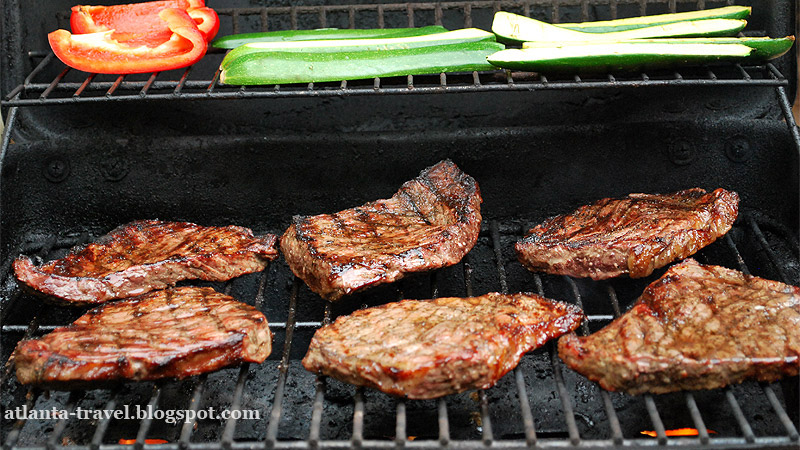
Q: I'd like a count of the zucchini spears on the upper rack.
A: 7